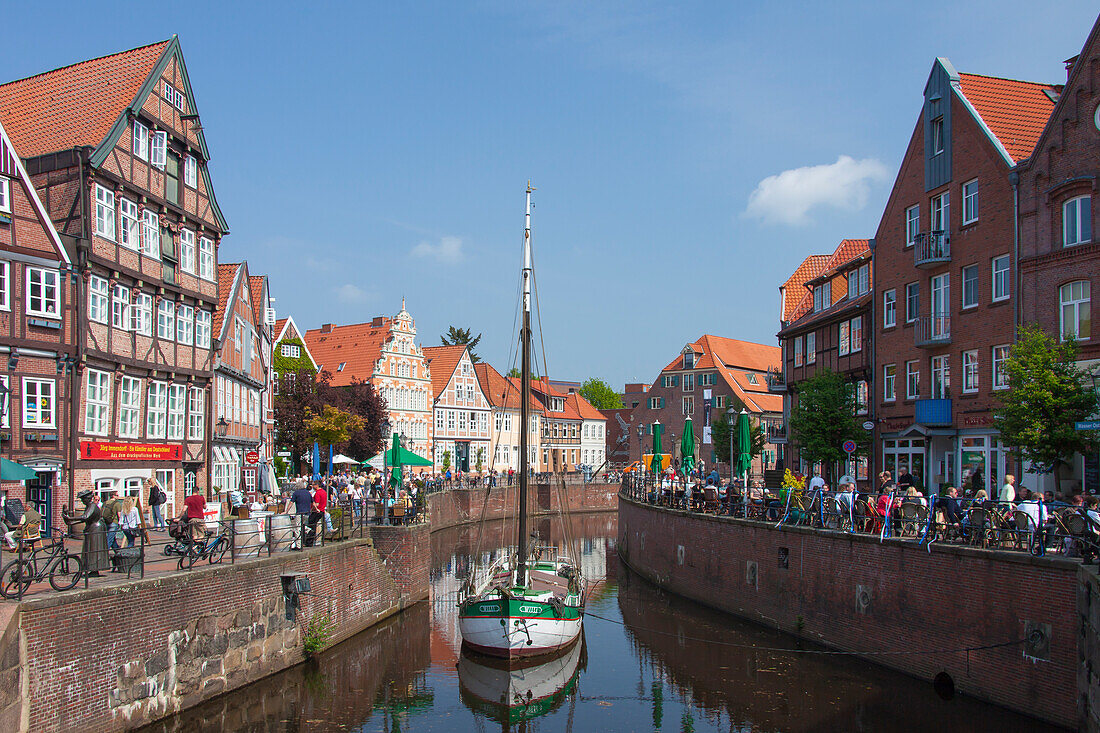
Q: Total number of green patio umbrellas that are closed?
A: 4